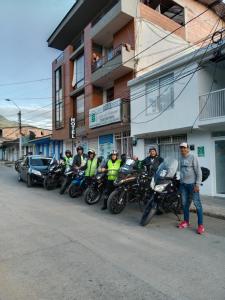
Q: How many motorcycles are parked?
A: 6